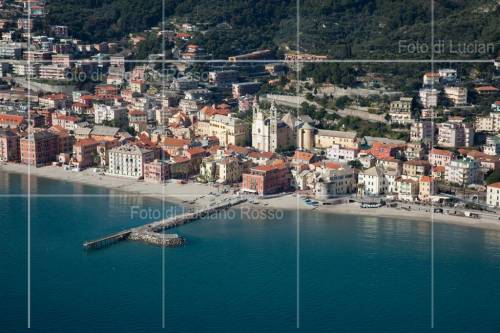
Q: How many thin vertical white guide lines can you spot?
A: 4